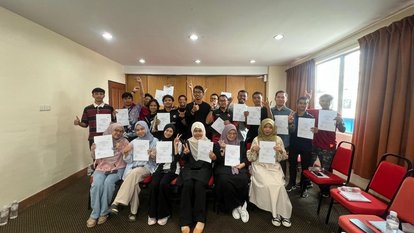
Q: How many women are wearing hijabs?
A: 6